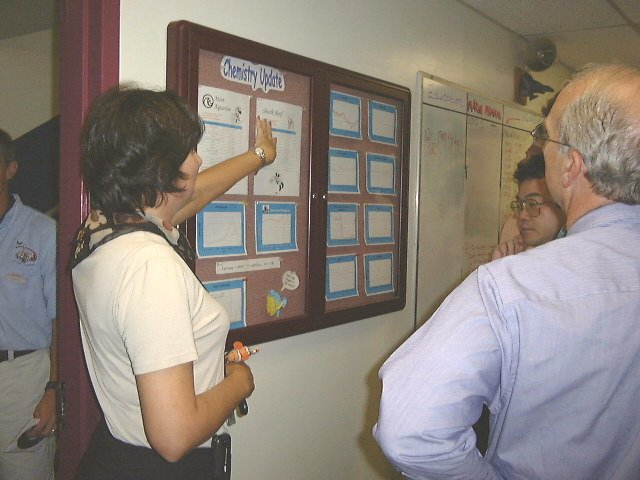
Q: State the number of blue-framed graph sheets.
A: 11